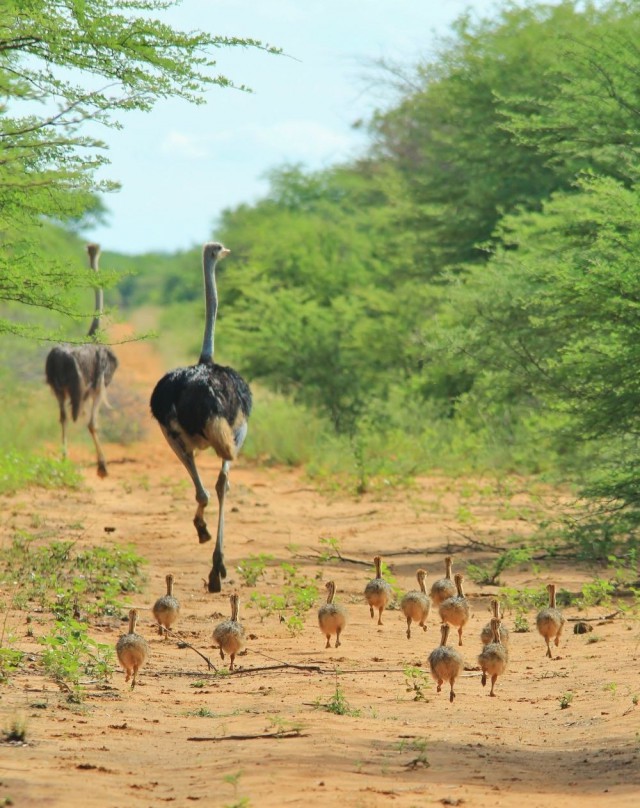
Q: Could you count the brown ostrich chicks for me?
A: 12